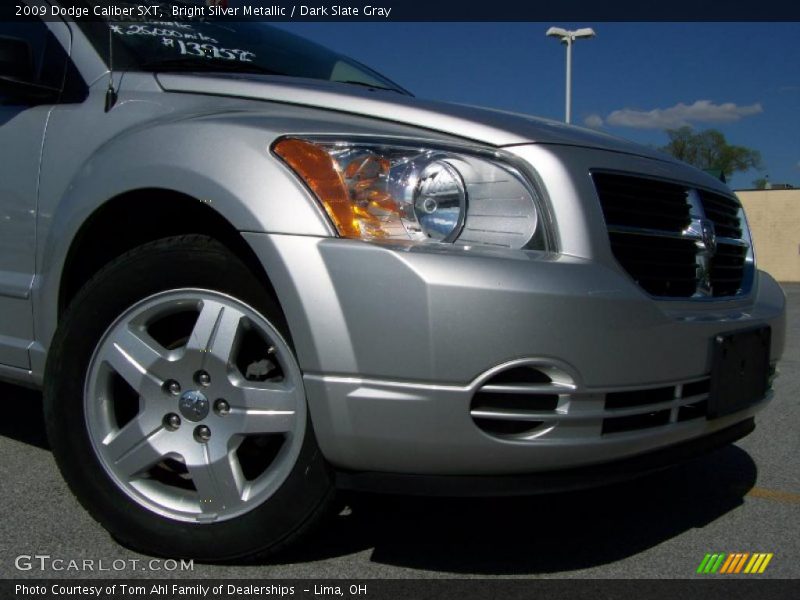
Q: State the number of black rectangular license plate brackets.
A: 1